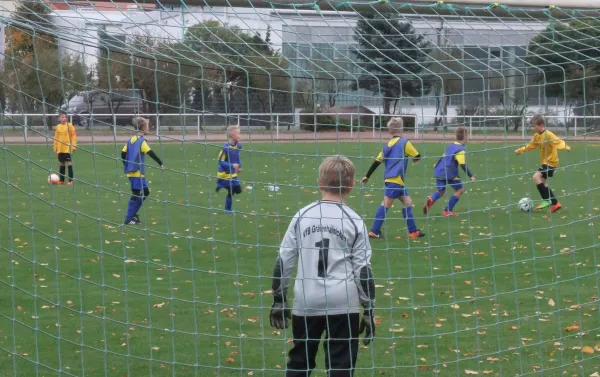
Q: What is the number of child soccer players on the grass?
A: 7